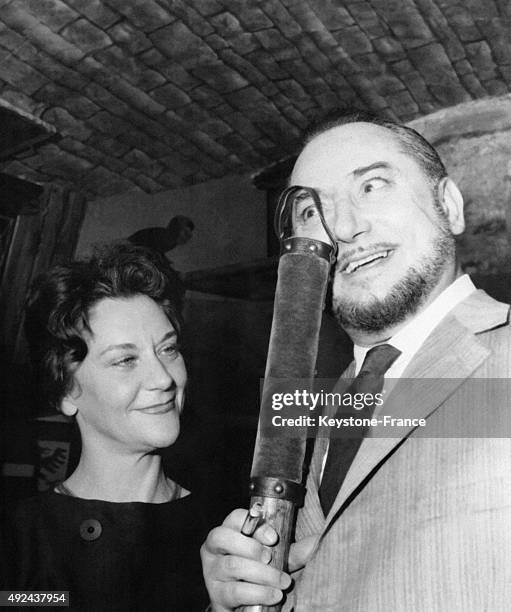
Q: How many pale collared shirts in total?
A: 1